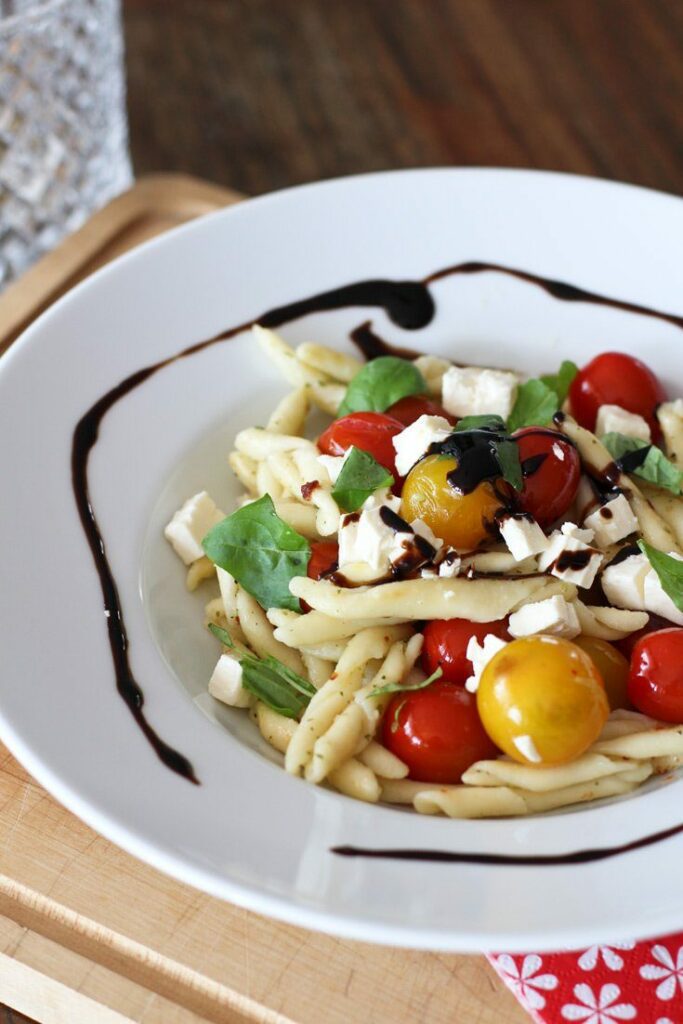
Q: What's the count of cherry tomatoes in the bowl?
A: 11